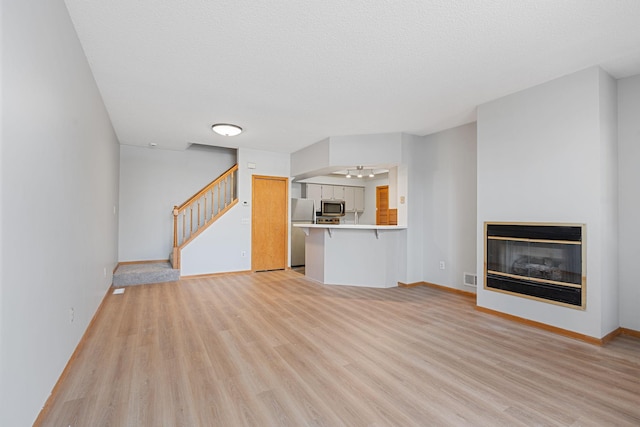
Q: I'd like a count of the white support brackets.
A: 3